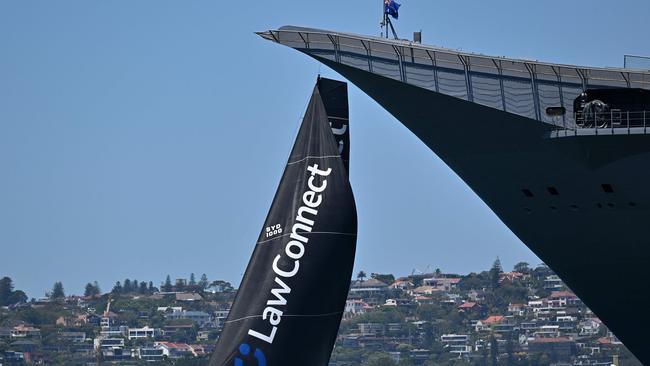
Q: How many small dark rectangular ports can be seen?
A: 3